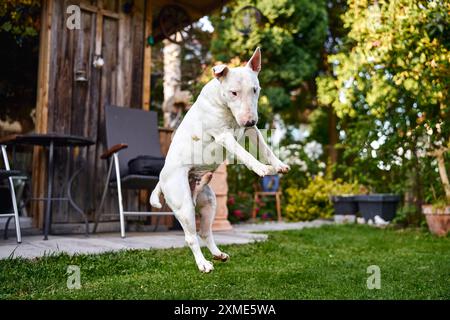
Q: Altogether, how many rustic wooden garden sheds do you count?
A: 1